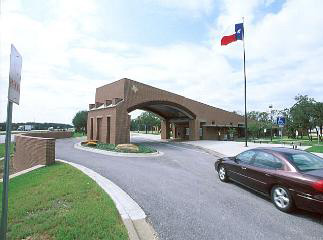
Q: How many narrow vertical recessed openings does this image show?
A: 3